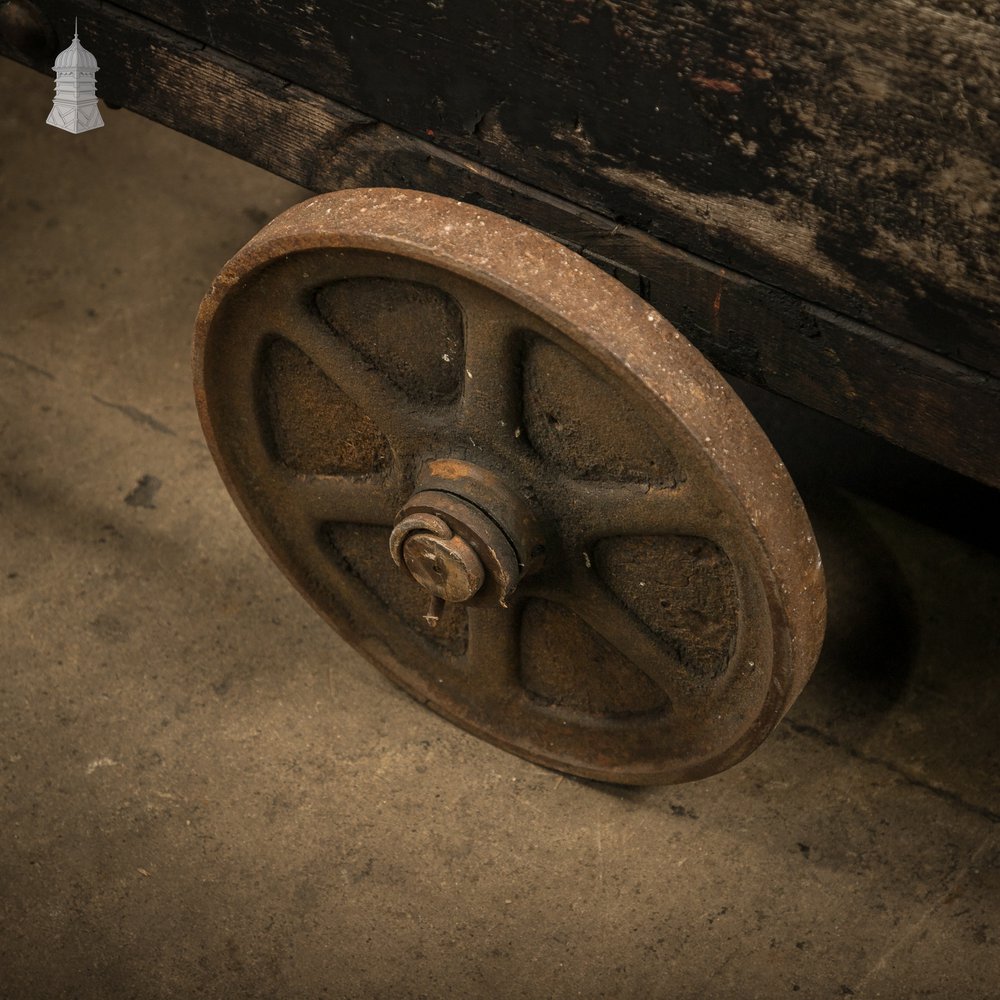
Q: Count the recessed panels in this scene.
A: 6